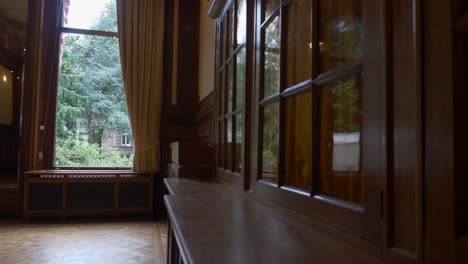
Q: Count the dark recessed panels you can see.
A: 3